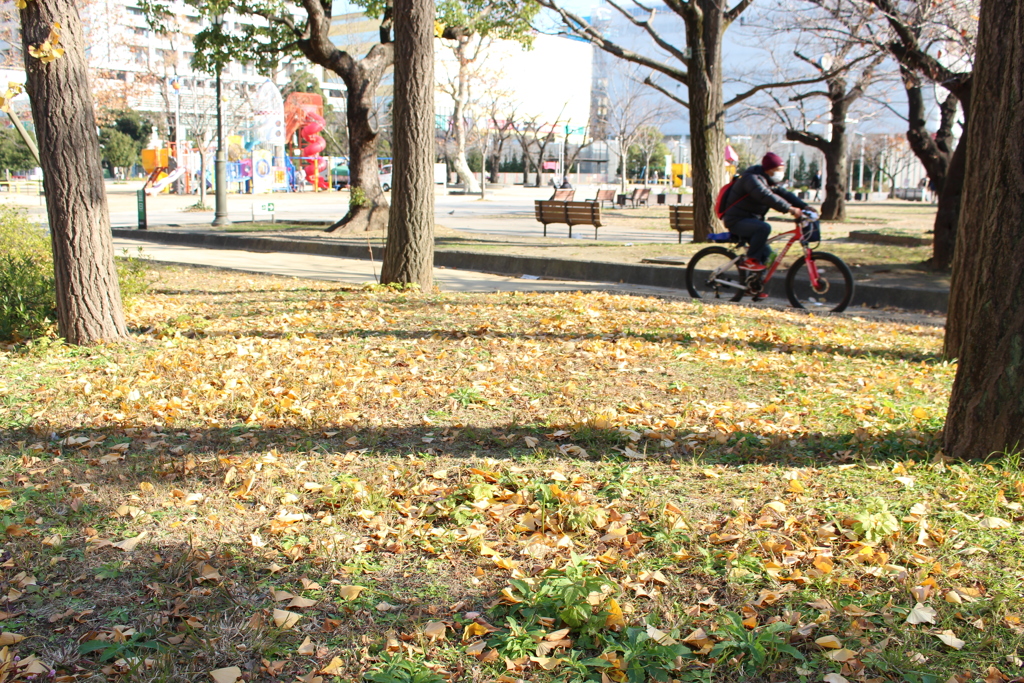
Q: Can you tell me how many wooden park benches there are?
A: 5